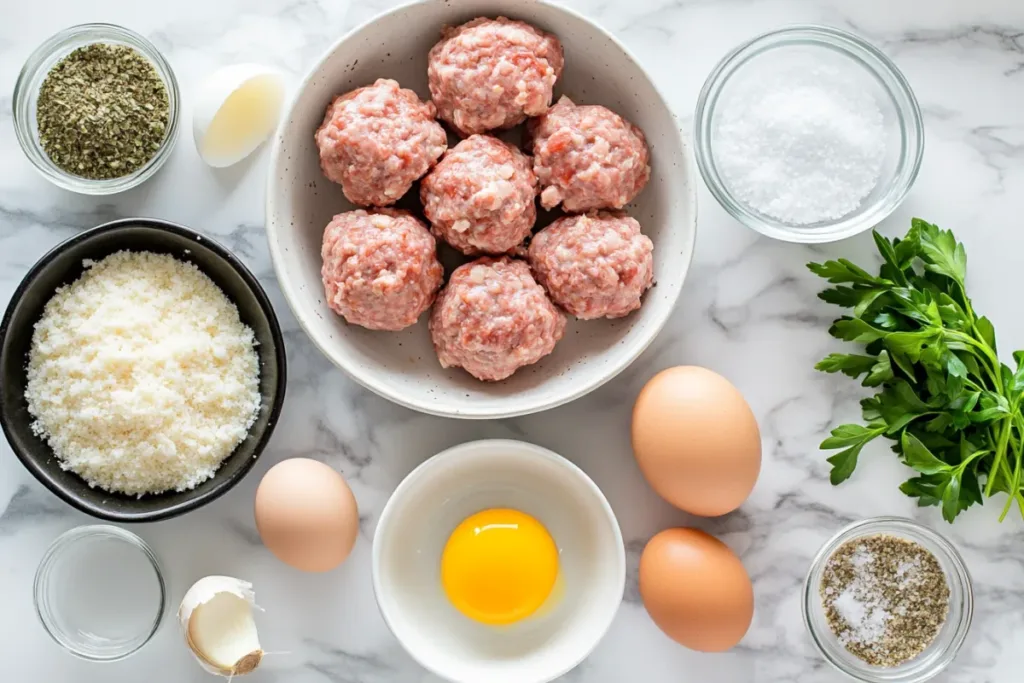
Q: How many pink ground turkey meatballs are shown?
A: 7